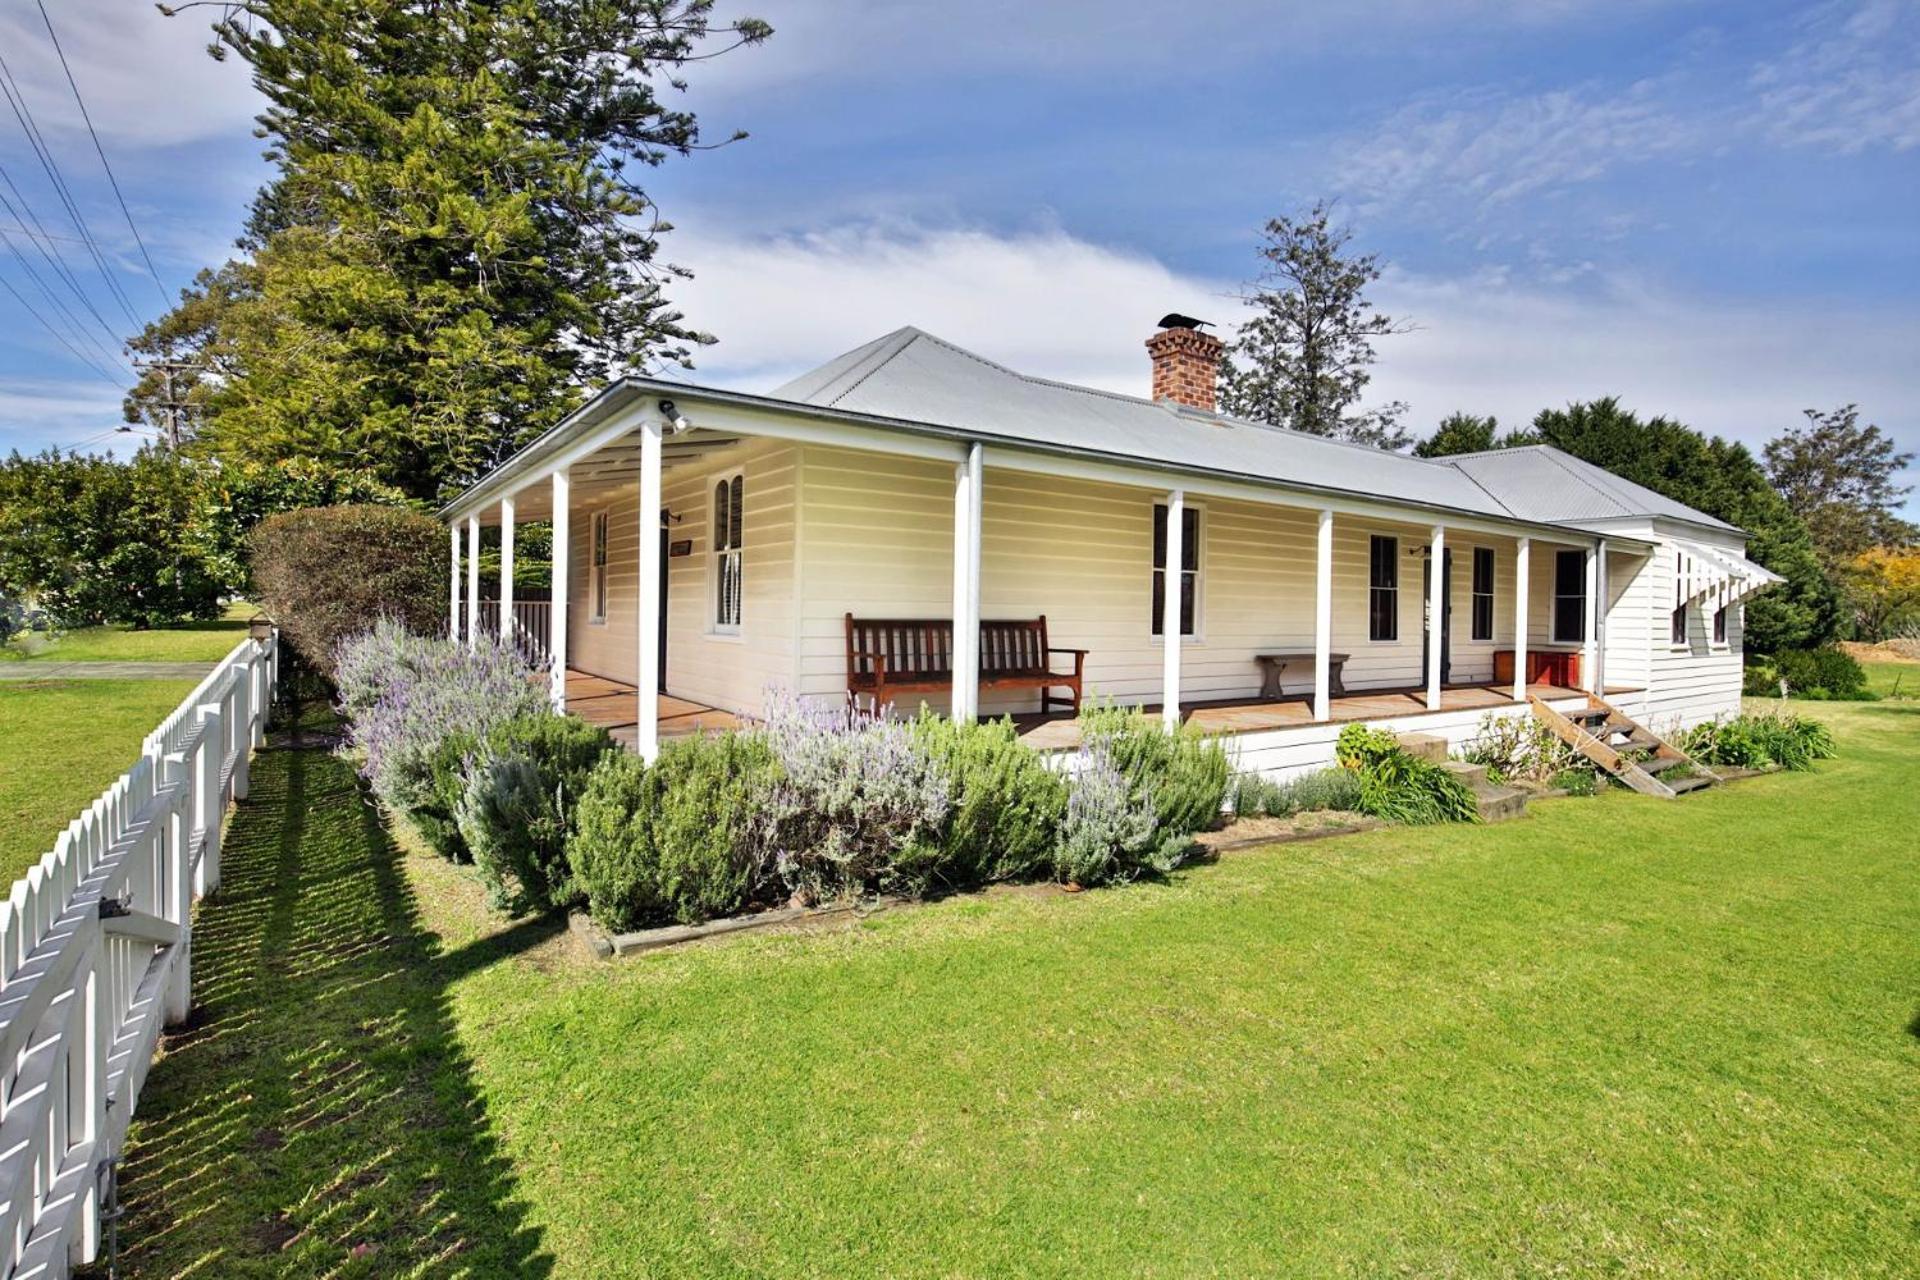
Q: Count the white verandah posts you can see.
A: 11